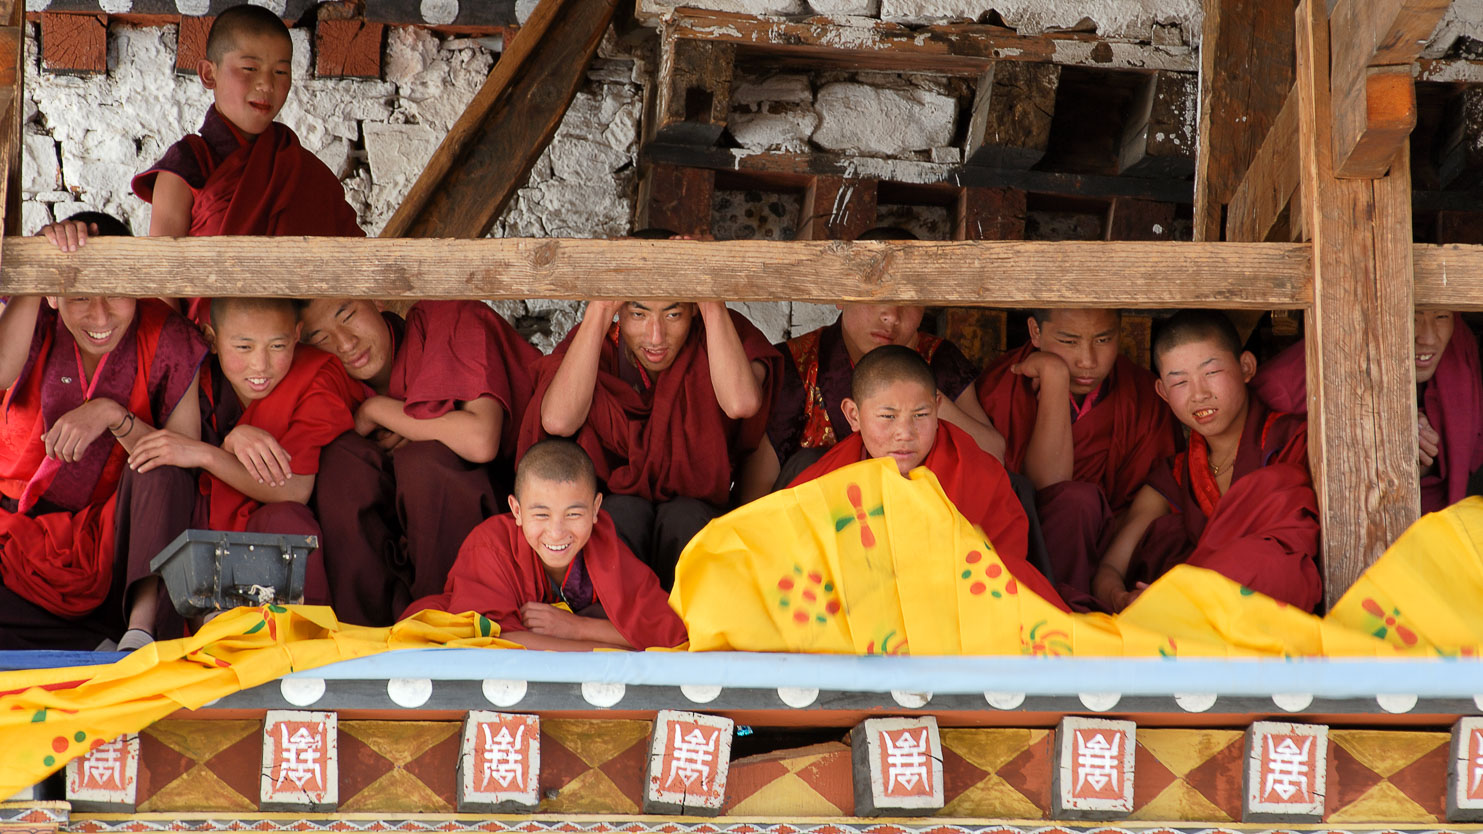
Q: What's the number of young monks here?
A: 11